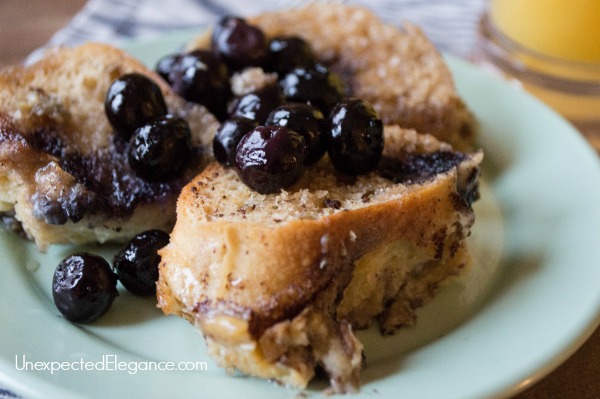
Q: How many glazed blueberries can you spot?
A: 14